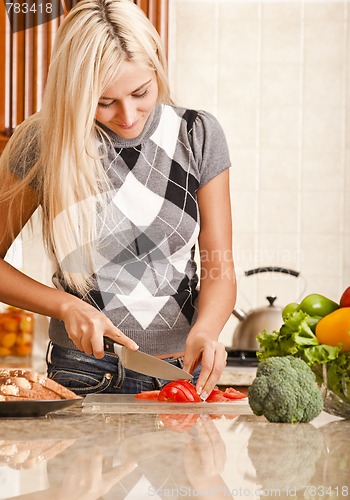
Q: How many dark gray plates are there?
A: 1